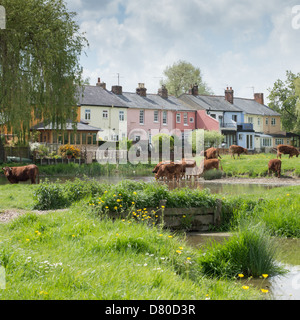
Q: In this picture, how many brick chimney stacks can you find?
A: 7